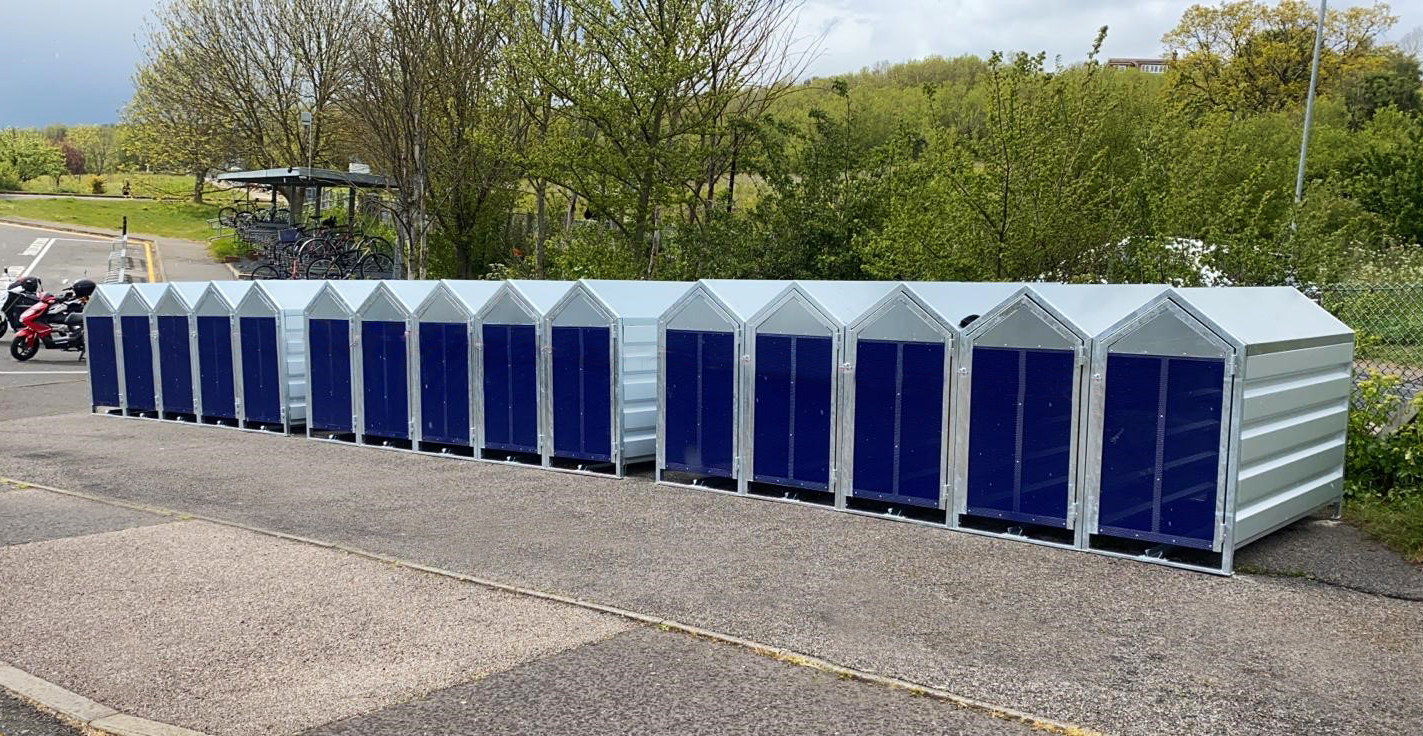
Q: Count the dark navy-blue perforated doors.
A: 15